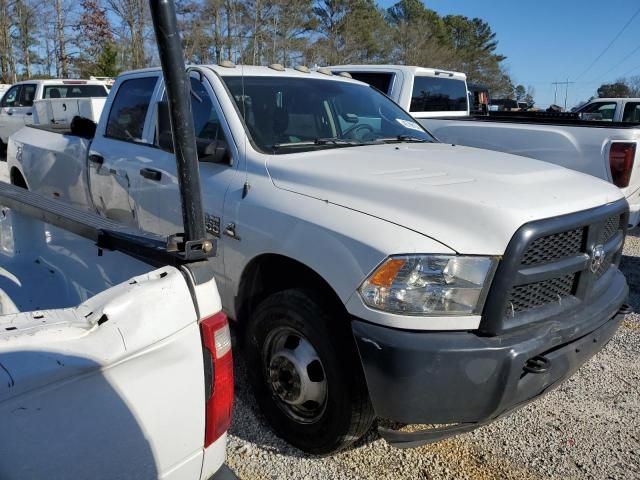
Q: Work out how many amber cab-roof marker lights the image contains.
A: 5